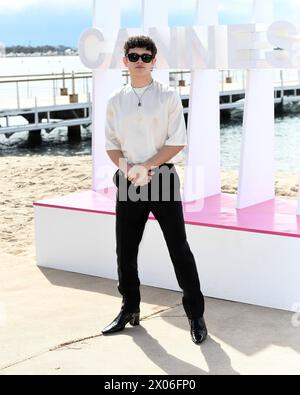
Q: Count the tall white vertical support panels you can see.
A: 4